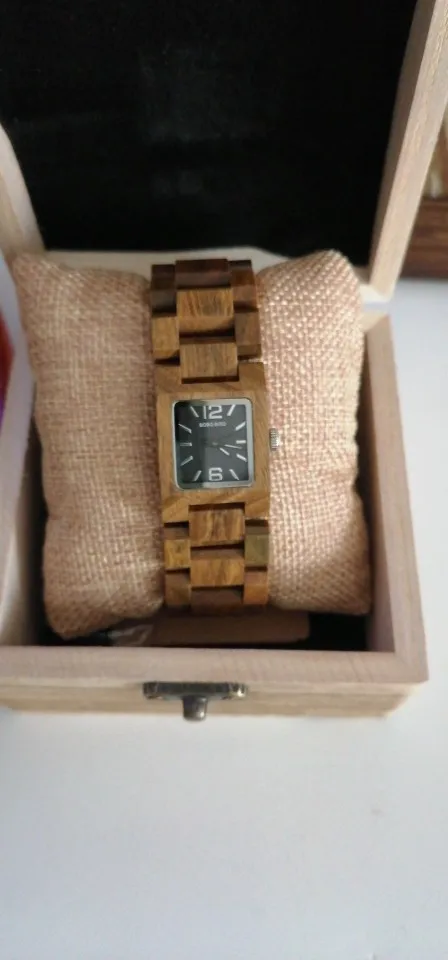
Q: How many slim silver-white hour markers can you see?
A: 10